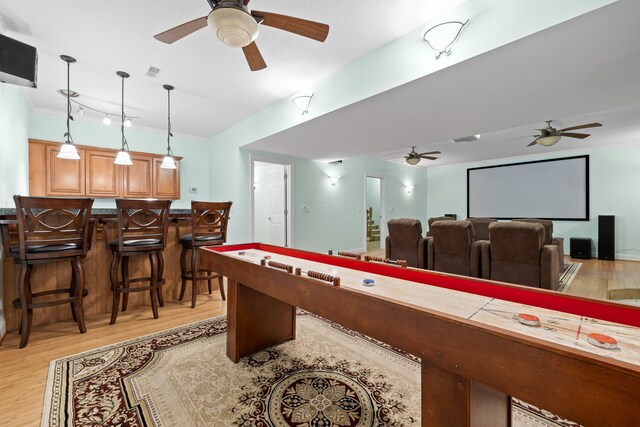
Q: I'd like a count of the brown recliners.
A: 6